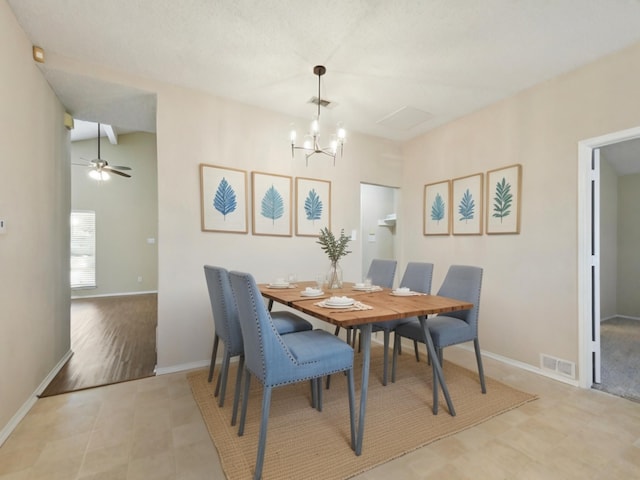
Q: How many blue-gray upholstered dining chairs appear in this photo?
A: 5